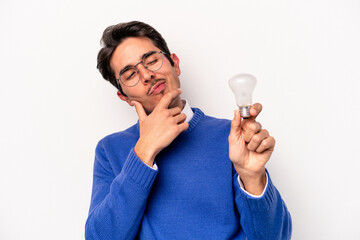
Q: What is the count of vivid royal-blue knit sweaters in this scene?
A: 1